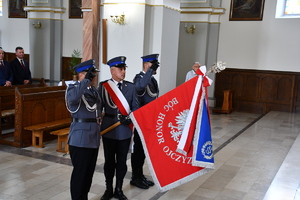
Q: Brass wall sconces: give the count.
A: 3